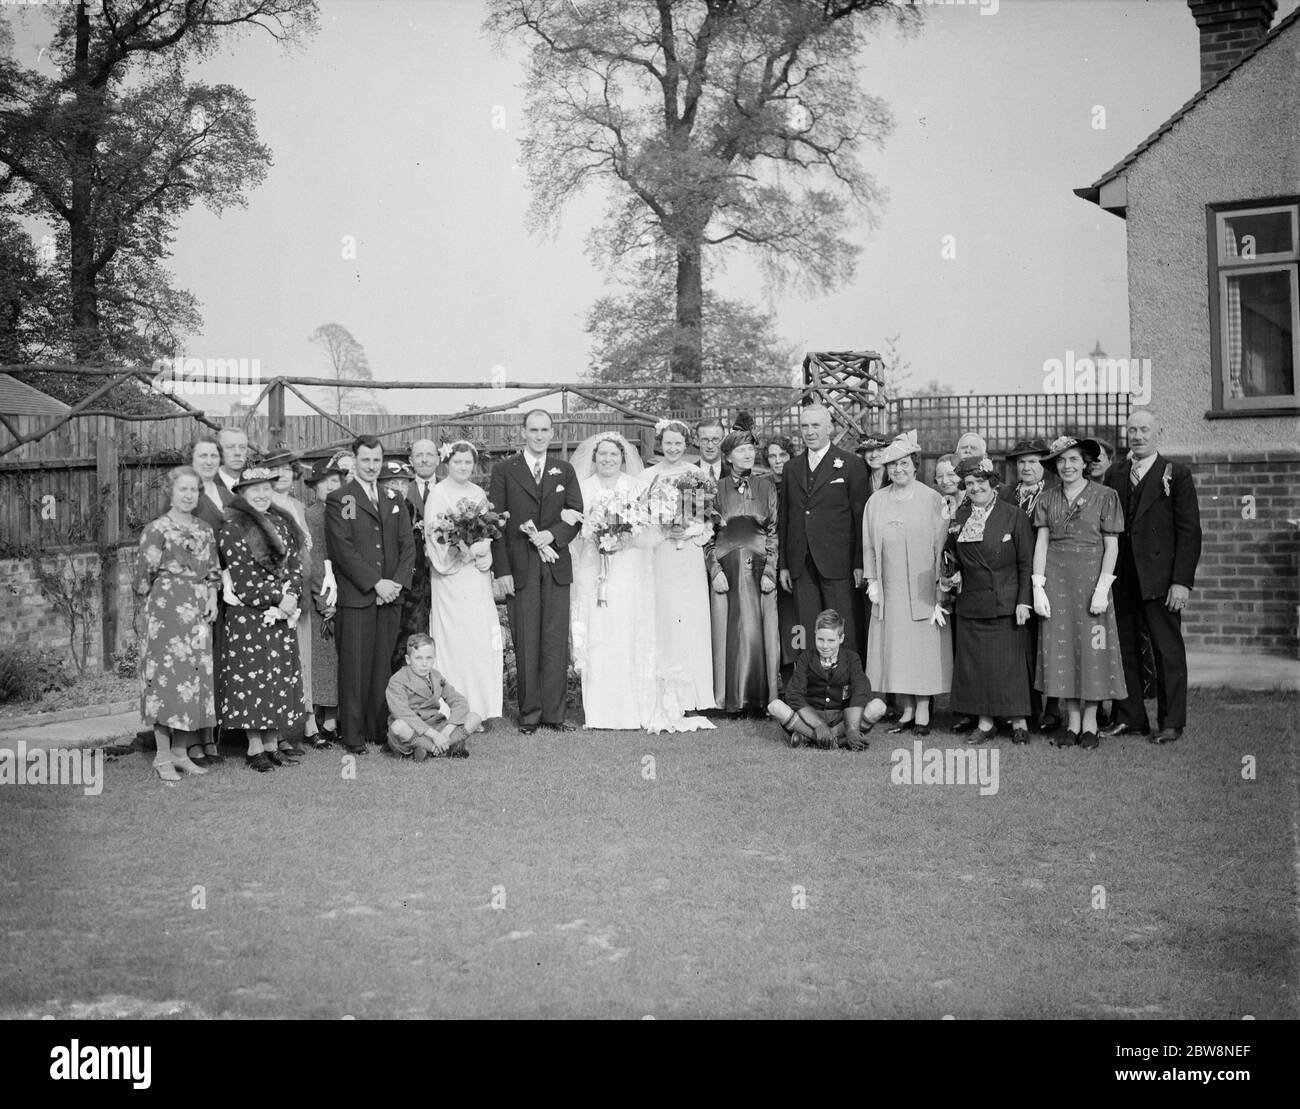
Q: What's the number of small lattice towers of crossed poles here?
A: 1